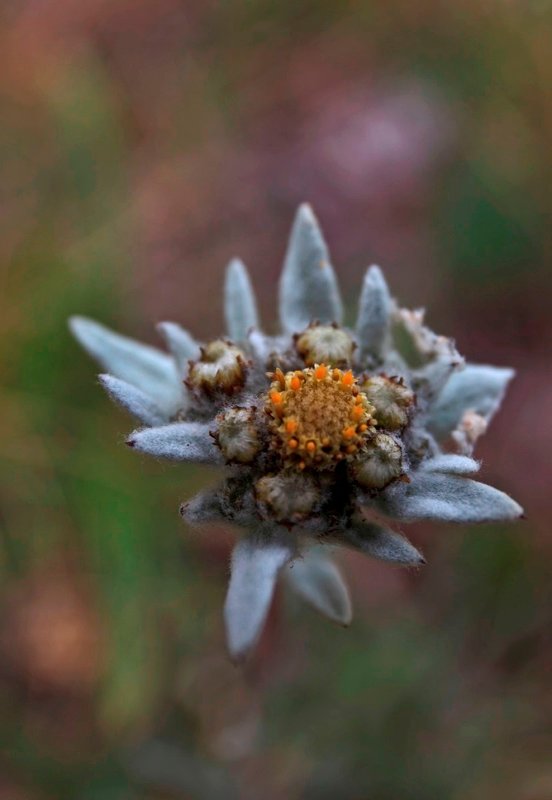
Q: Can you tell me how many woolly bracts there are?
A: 14